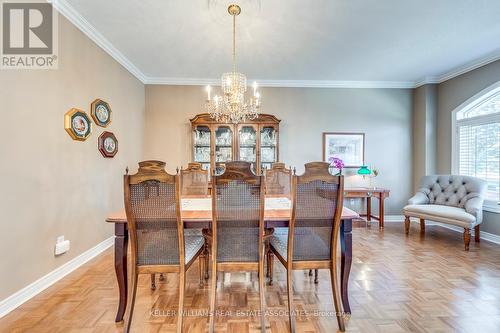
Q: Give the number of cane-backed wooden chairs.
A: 5